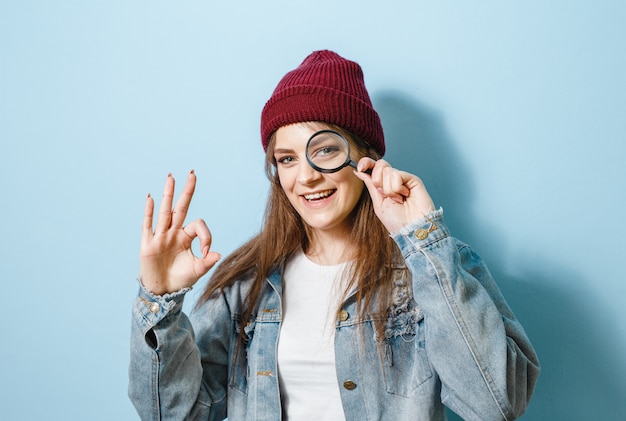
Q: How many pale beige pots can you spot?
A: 0